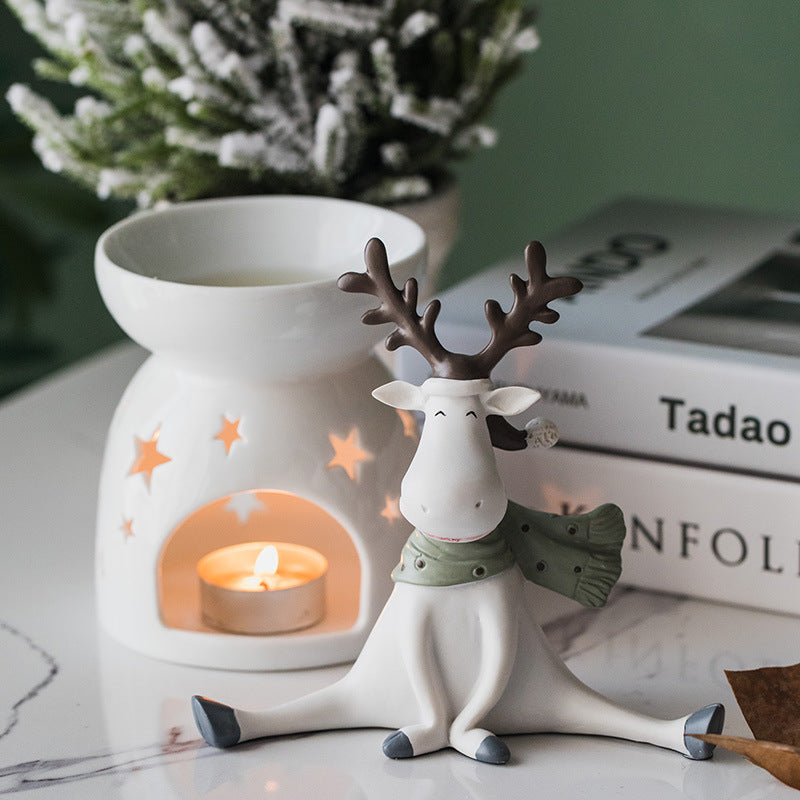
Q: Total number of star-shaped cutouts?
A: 7